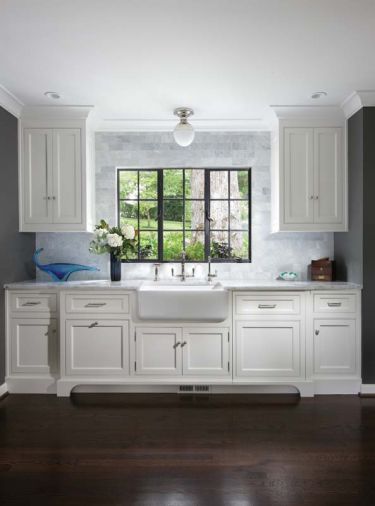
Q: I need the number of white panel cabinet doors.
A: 10